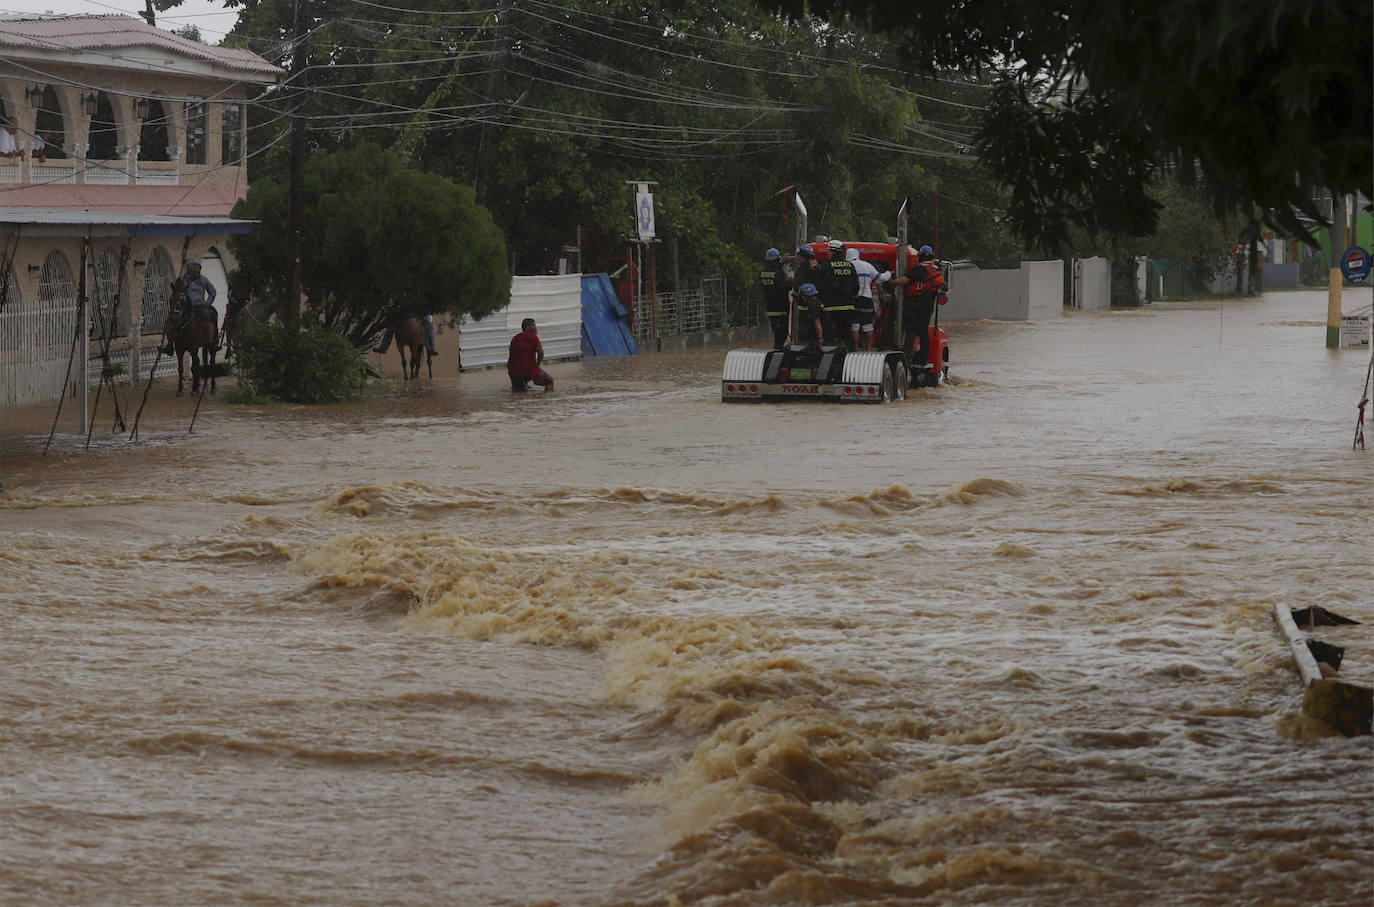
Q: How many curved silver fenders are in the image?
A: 2